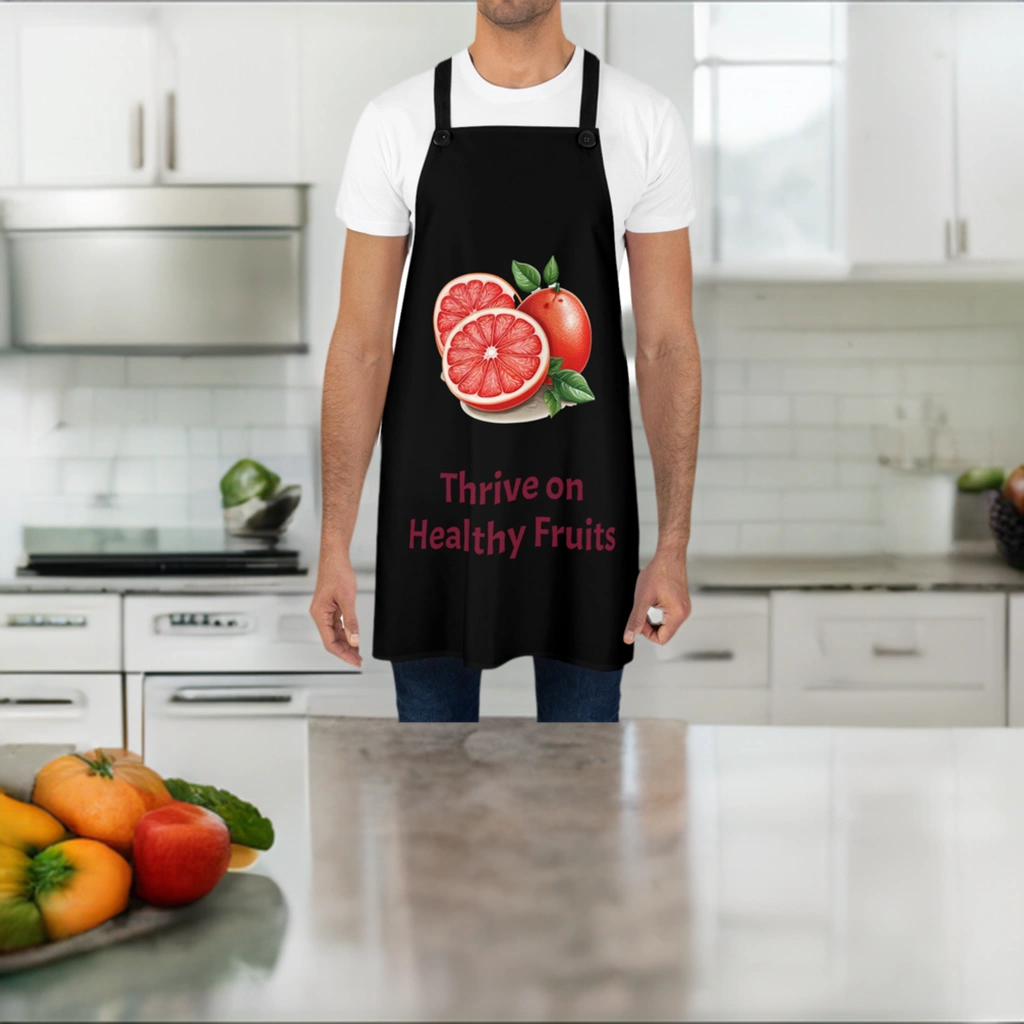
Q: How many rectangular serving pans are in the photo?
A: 0